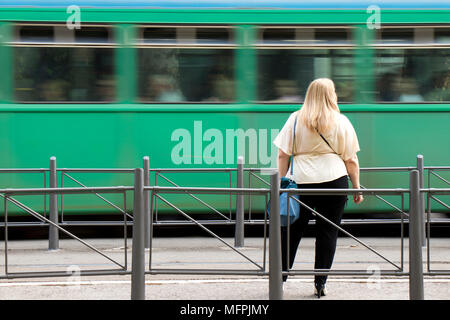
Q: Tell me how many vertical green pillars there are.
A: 4